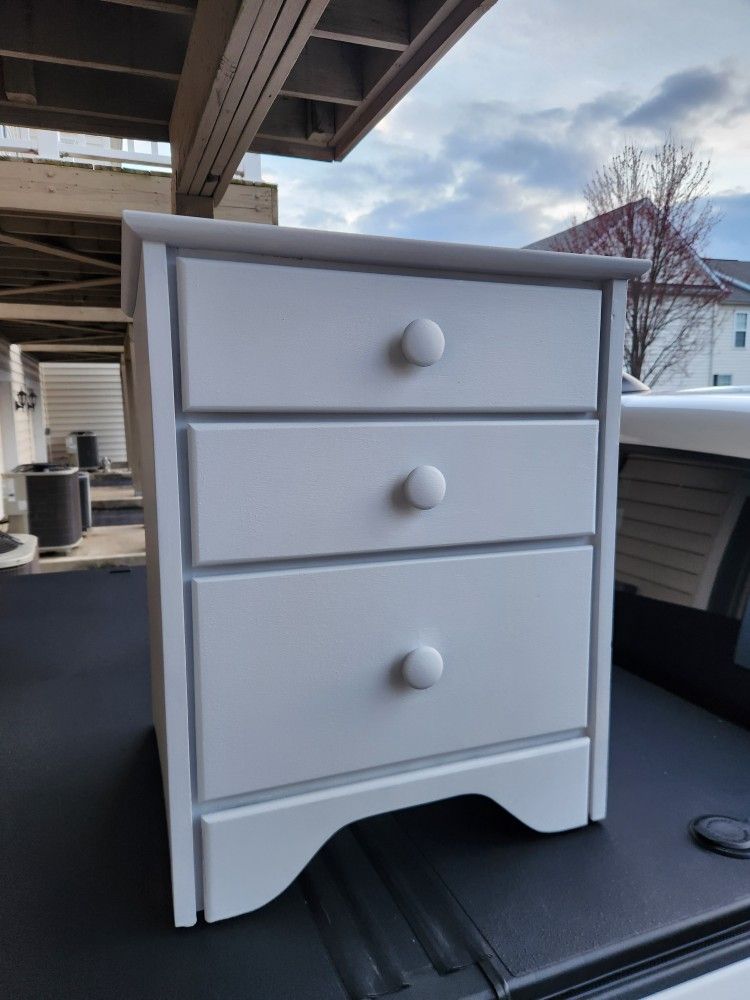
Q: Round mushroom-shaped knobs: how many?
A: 3